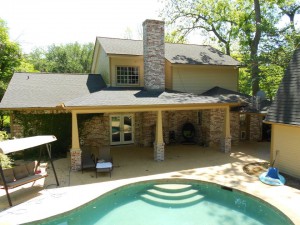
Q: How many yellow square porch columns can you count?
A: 3